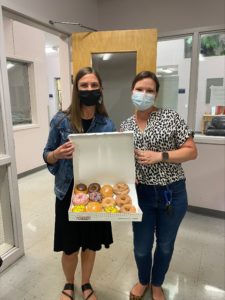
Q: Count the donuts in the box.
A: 12